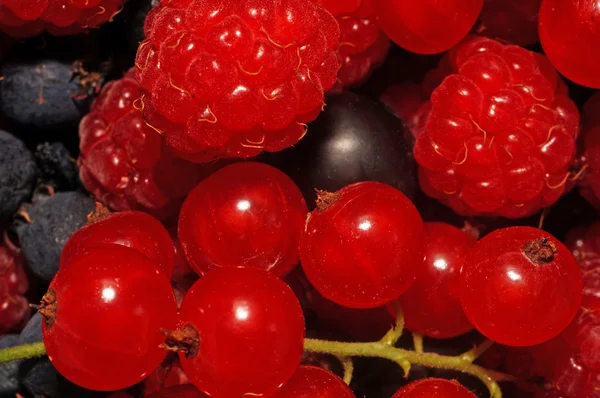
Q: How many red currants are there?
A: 11